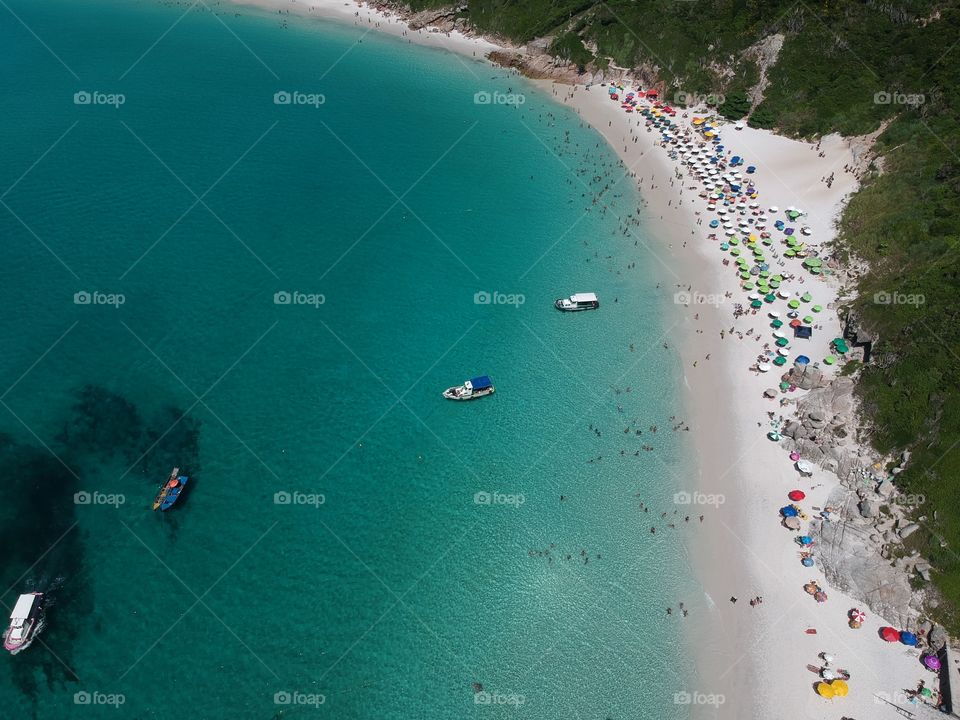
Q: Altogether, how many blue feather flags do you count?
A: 0